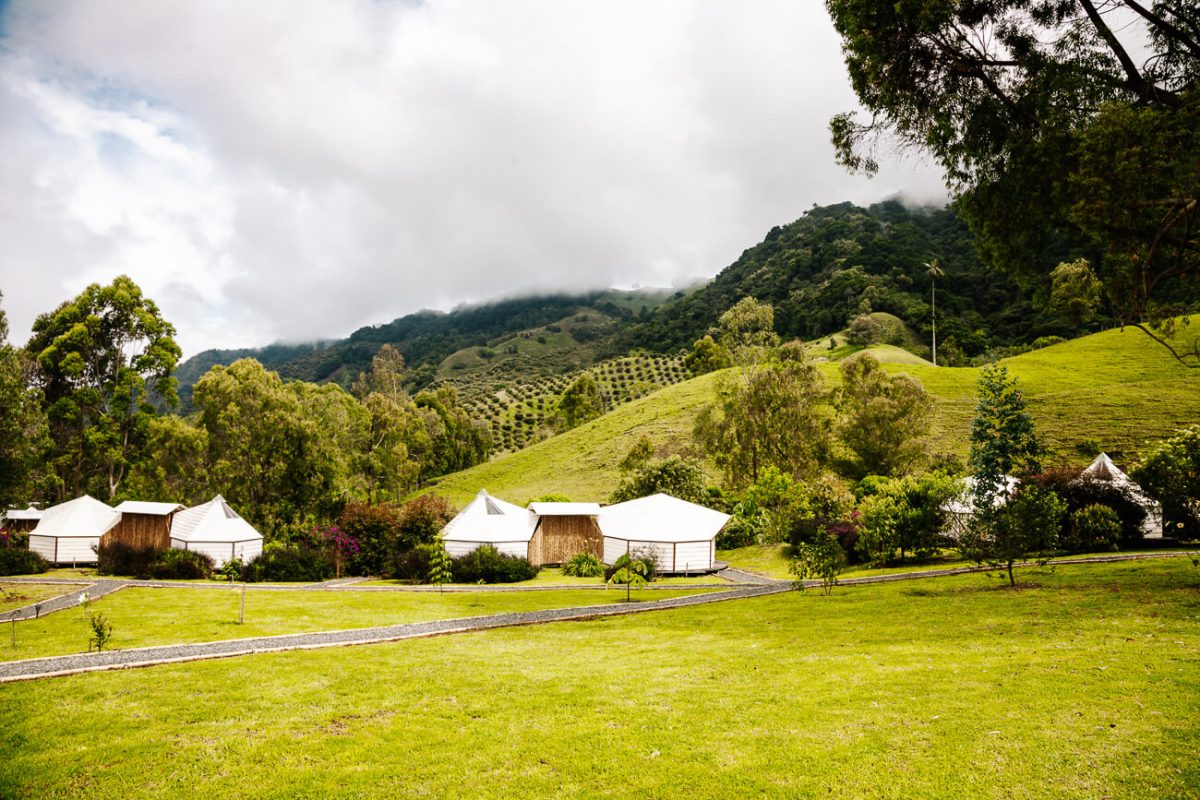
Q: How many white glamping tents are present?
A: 6